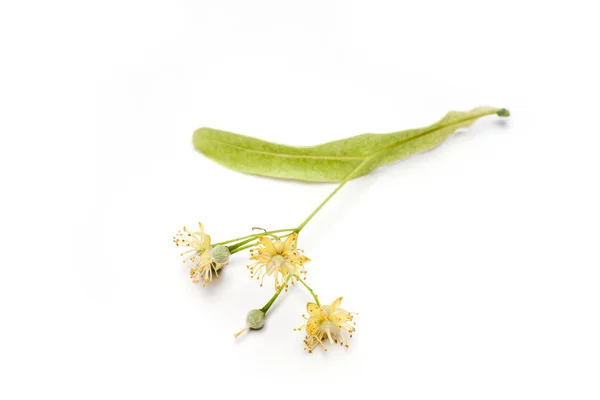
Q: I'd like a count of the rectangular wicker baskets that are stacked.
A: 0